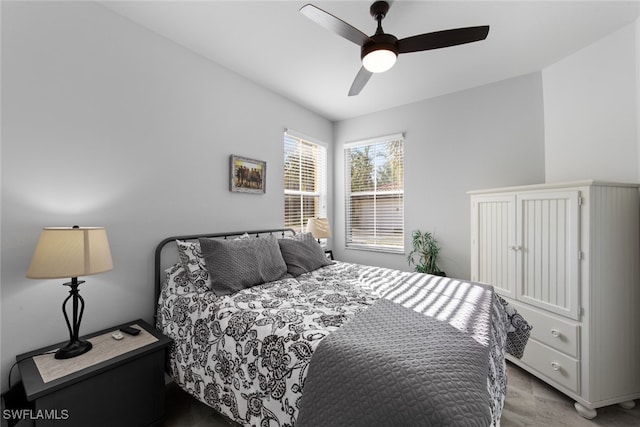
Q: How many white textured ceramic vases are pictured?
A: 0